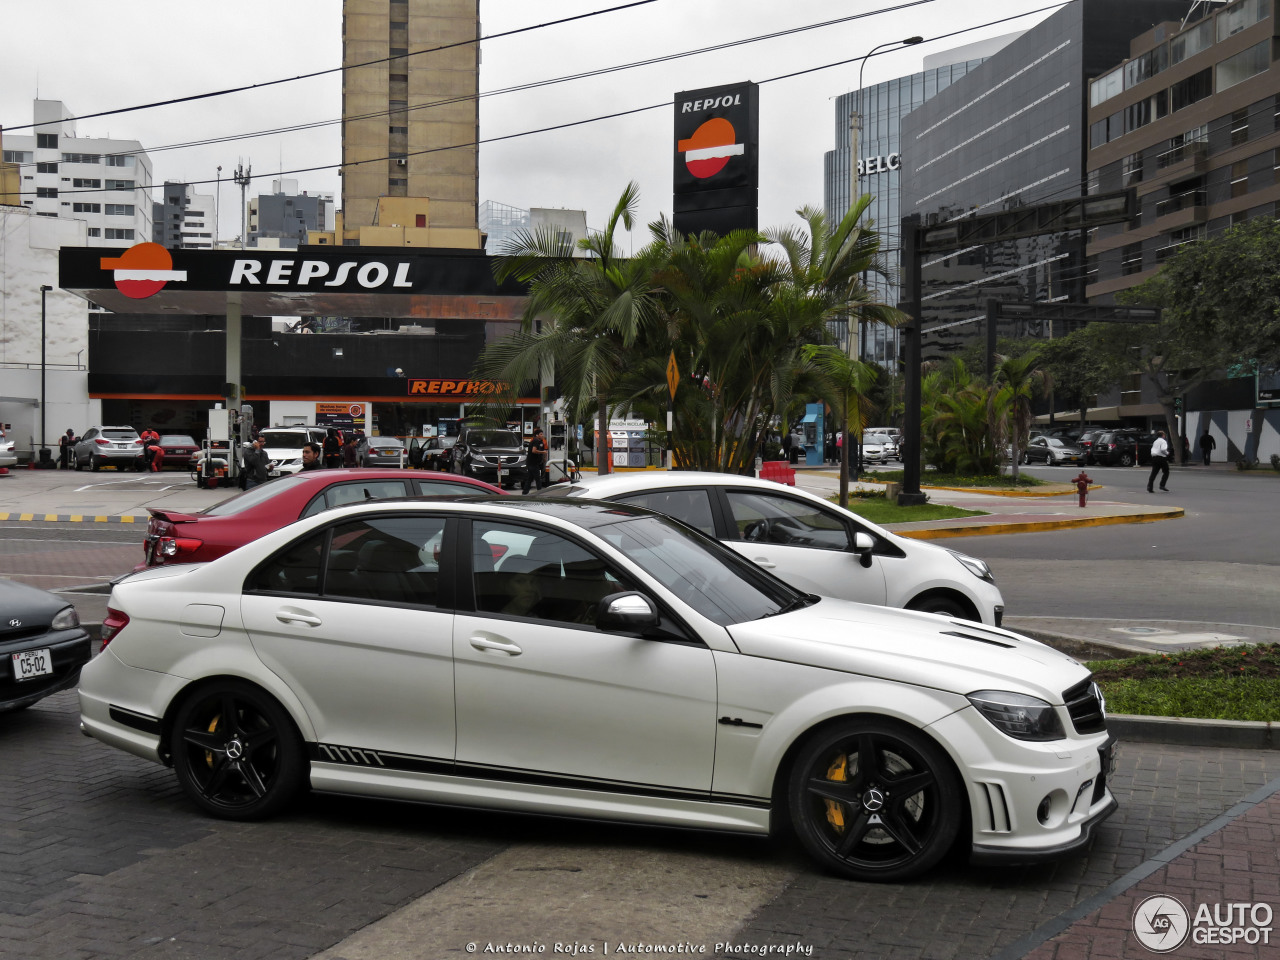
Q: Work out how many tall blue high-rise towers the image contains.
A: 1